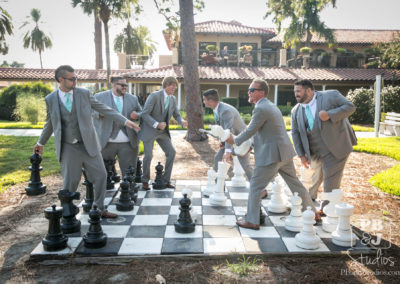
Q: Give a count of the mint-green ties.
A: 5